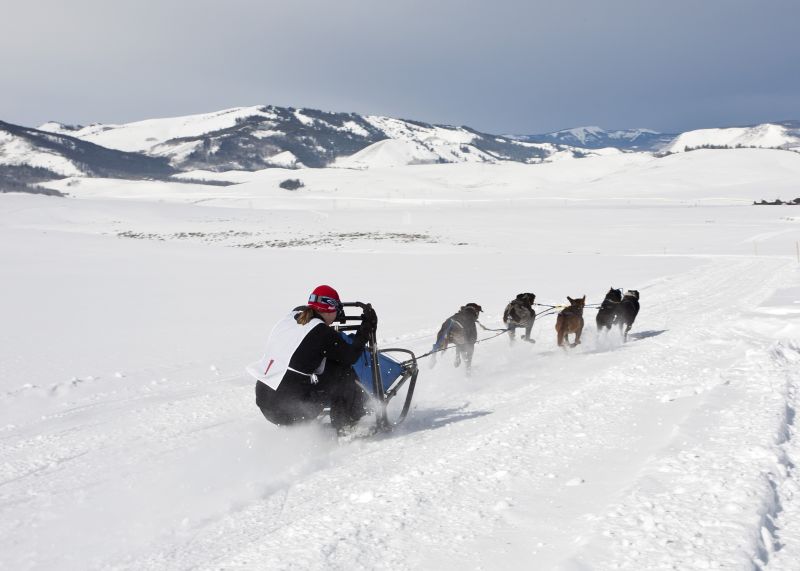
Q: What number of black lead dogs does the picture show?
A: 2